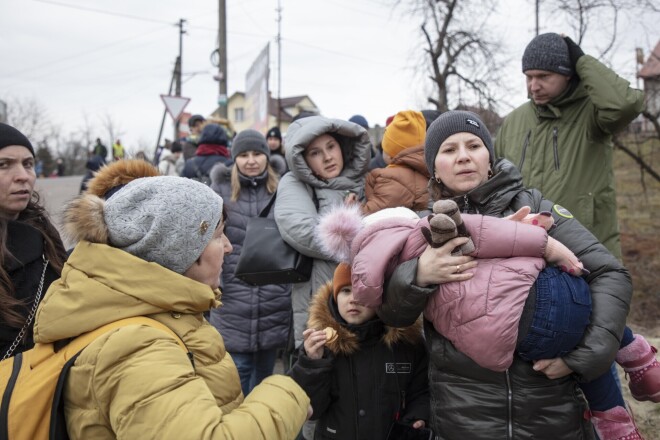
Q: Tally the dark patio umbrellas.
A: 0